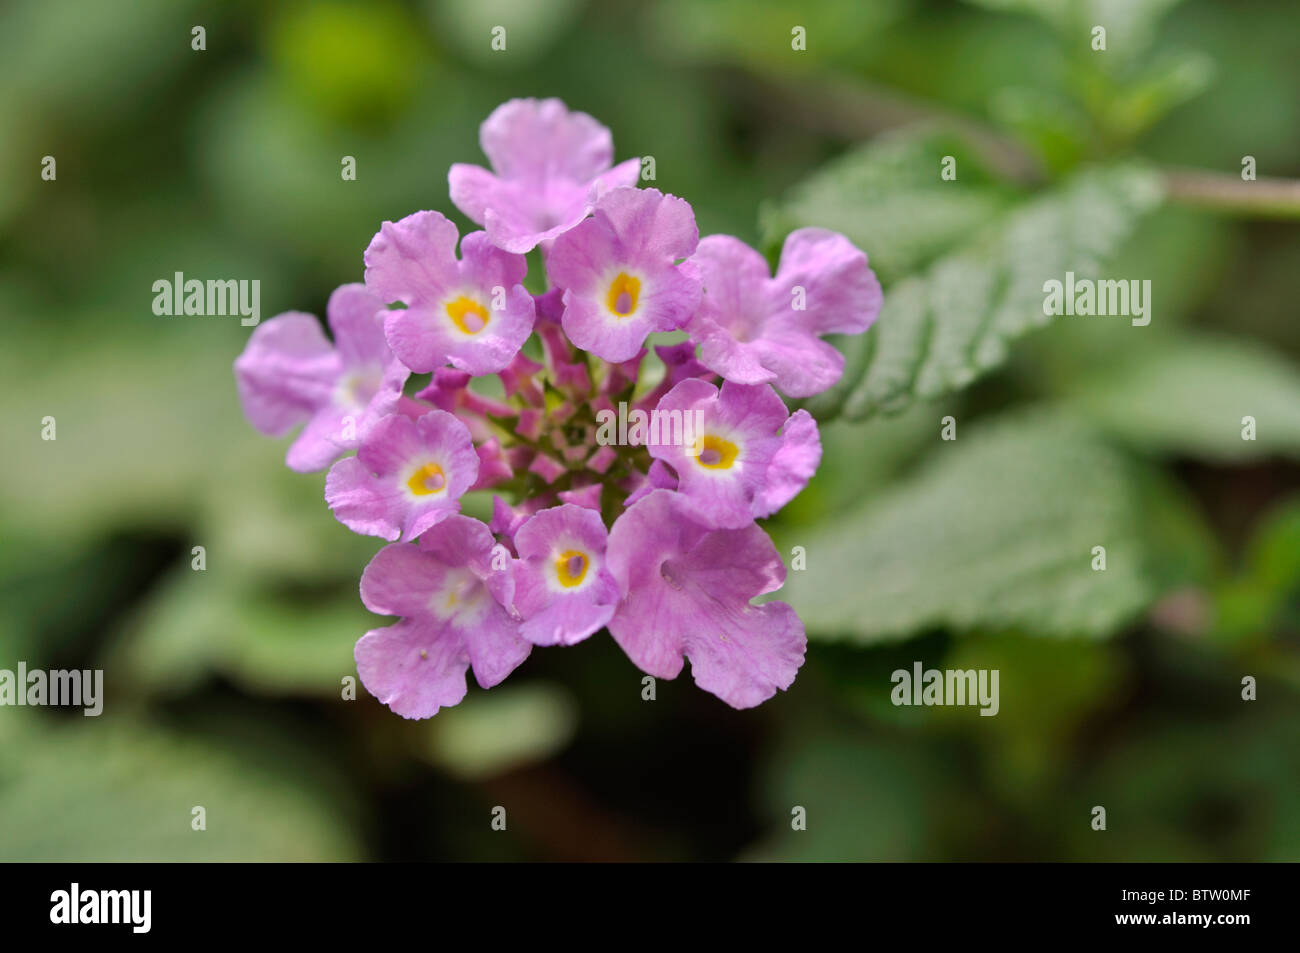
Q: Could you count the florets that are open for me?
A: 10